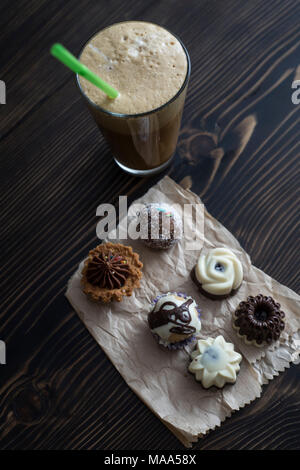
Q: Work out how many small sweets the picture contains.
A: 6